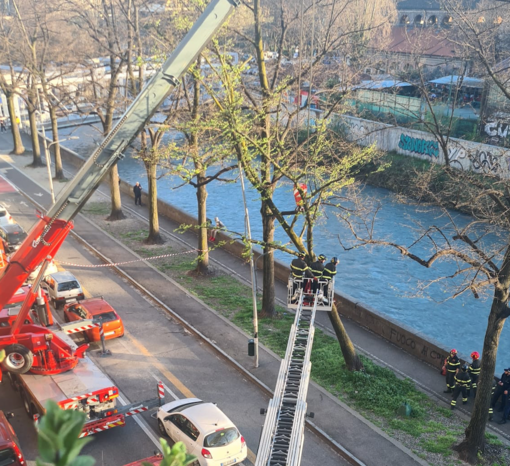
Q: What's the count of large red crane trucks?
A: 1